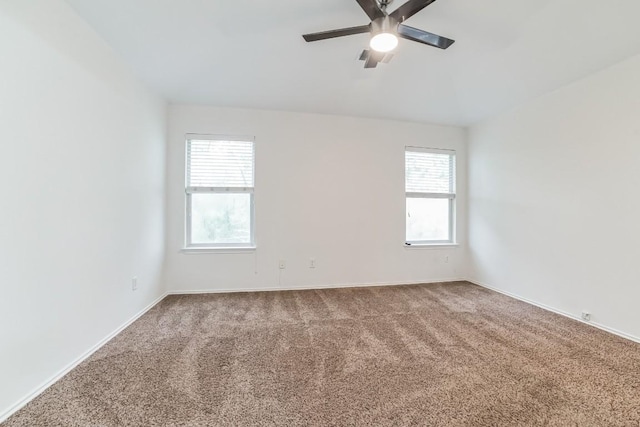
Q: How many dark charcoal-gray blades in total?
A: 5